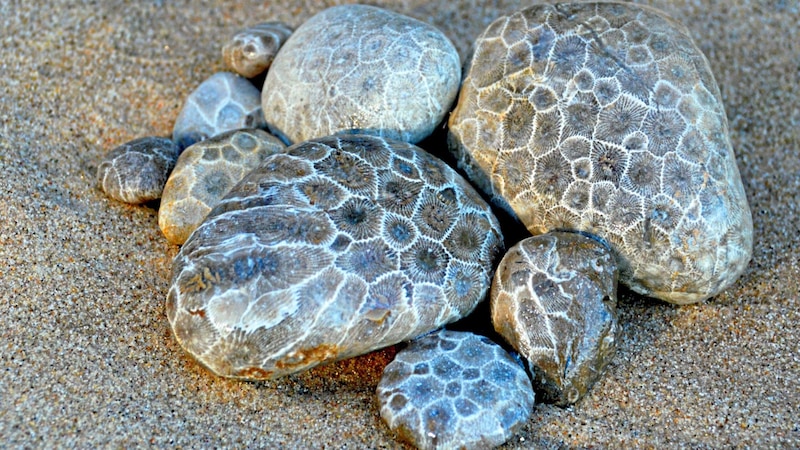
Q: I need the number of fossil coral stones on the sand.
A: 9